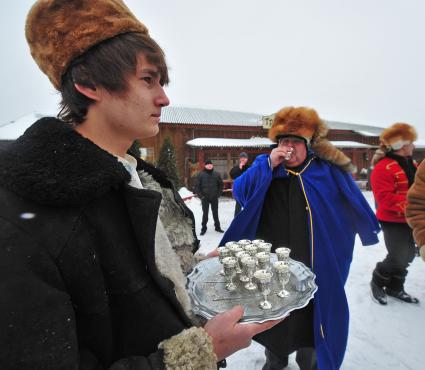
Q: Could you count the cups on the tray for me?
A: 14